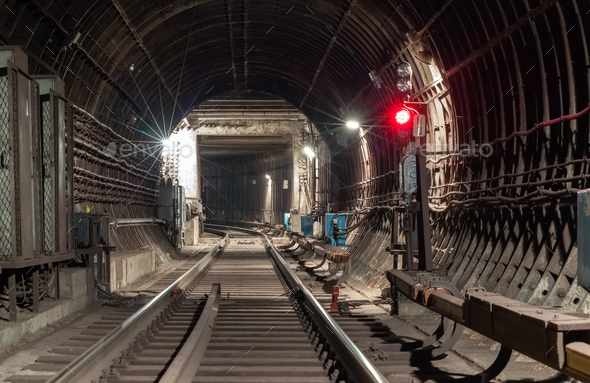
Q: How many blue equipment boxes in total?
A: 3